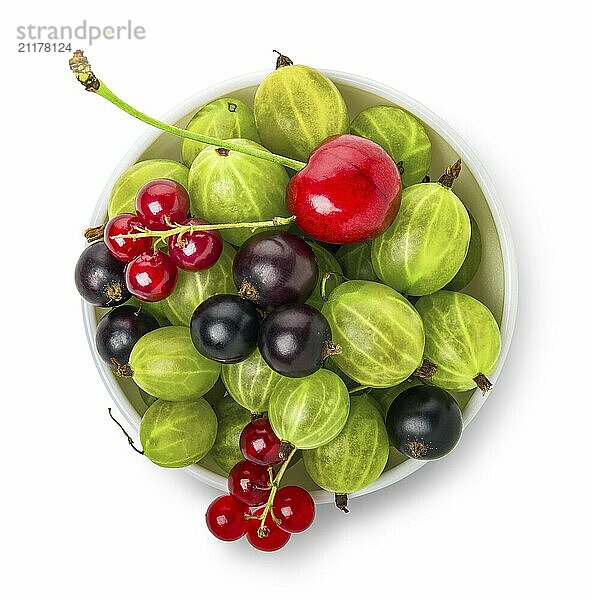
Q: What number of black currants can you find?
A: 6